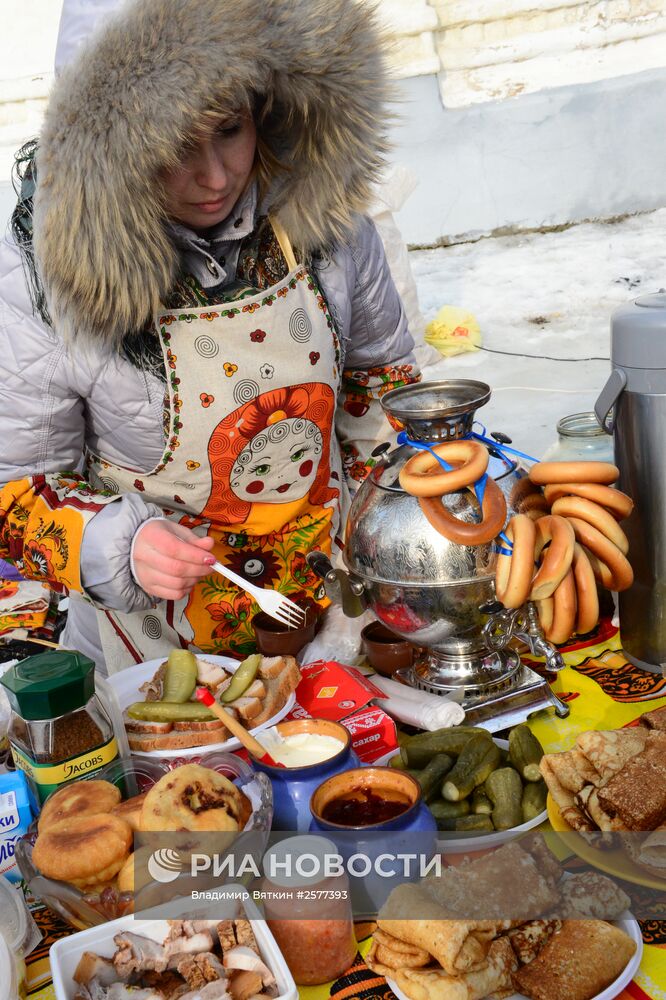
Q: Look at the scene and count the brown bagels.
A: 10